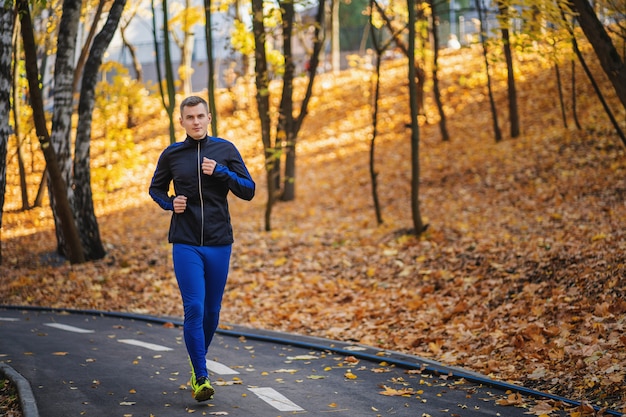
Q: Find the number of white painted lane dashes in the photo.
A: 5